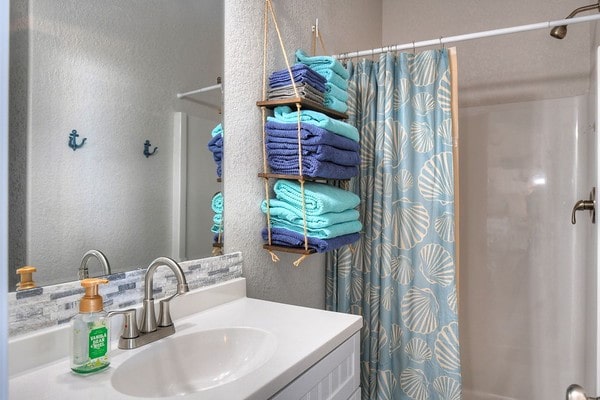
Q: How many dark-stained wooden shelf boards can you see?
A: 3